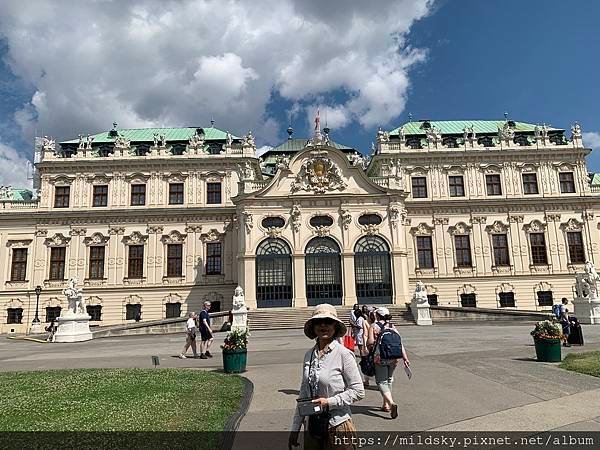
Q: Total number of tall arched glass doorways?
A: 3